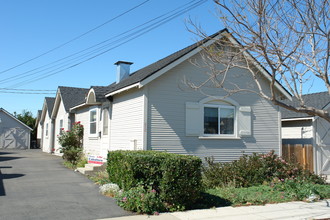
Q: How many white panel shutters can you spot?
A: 2